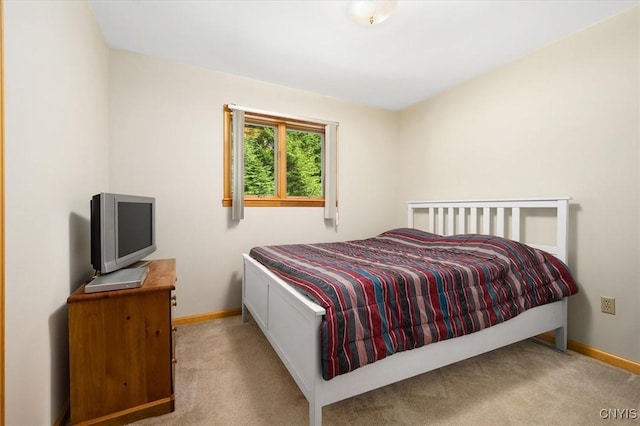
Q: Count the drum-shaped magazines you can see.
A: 0